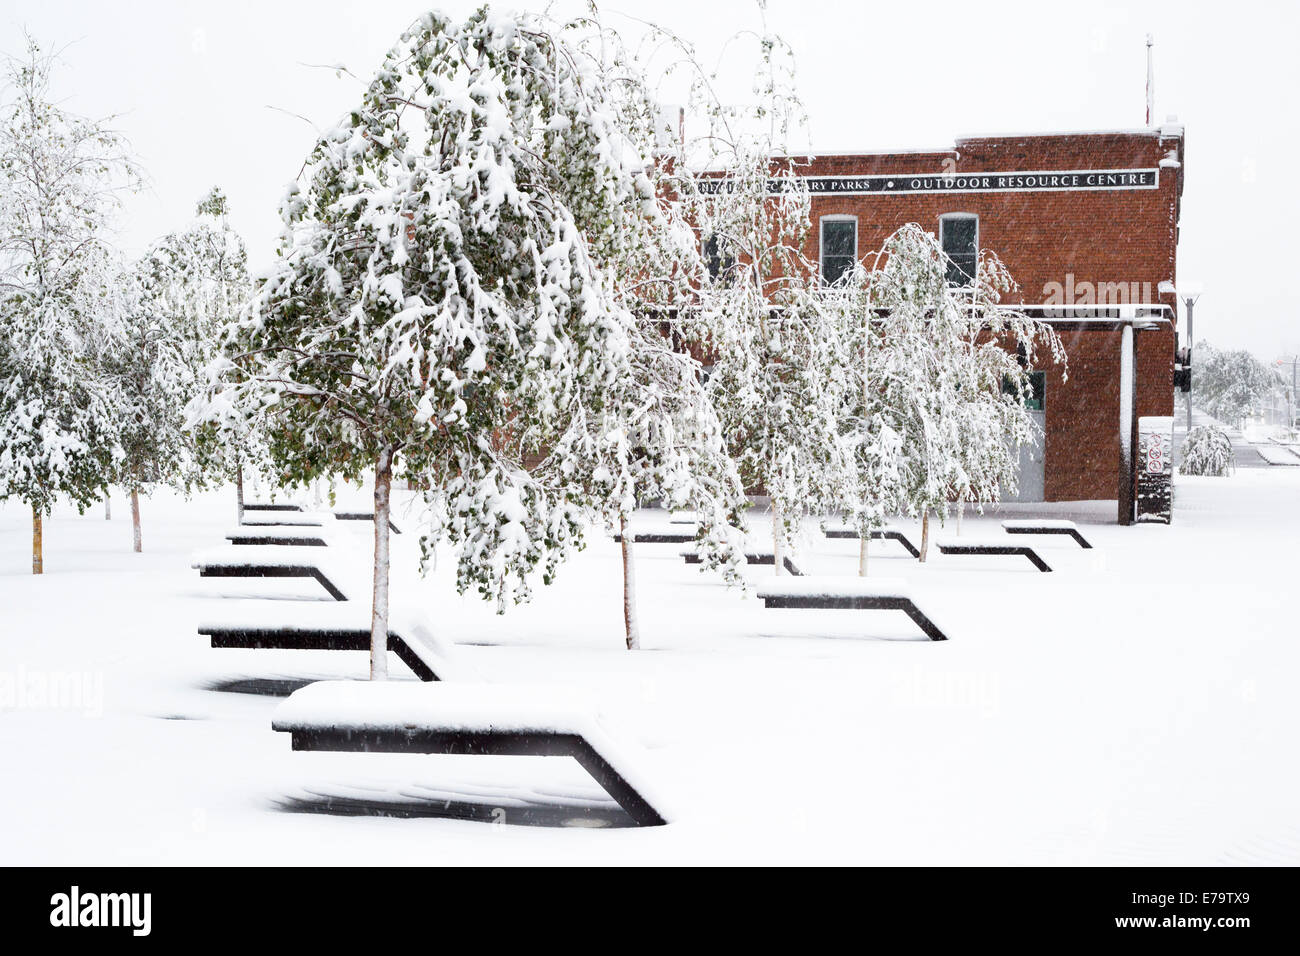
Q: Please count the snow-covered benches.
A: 14